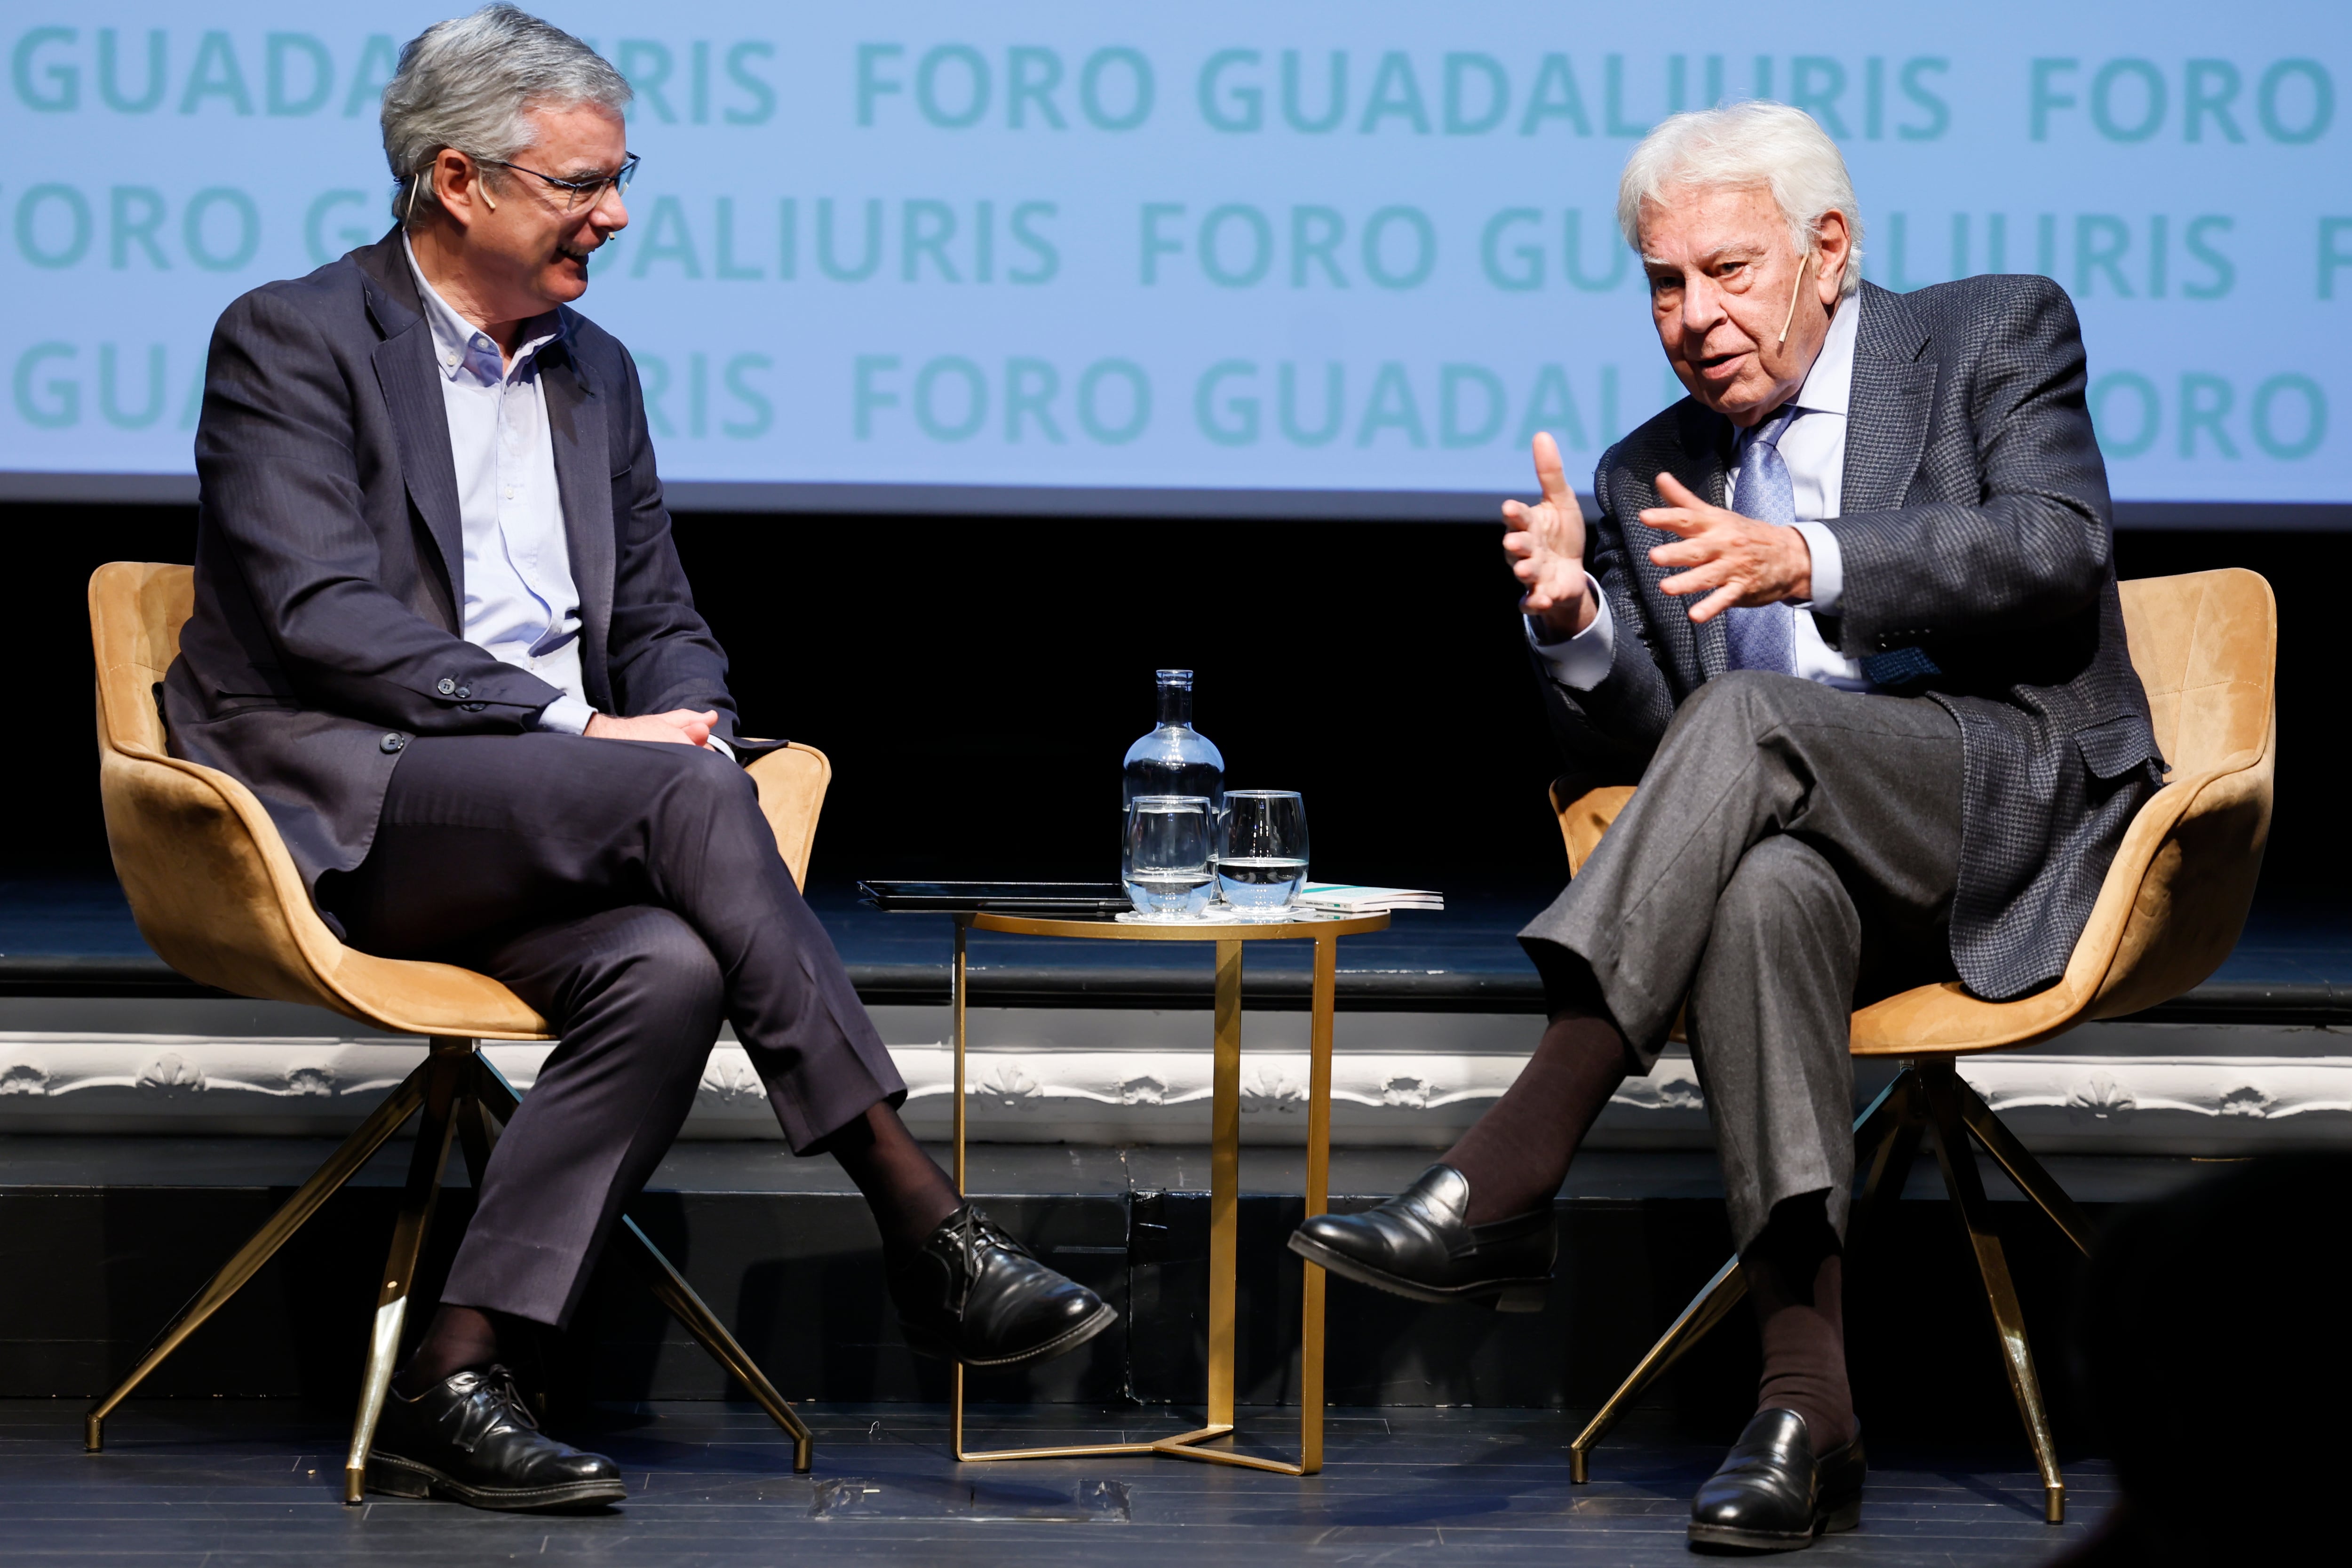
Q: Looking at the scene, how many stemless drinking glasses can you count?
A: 2